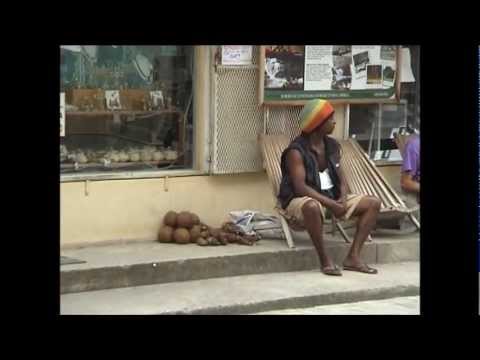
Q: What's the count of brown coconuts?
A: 6